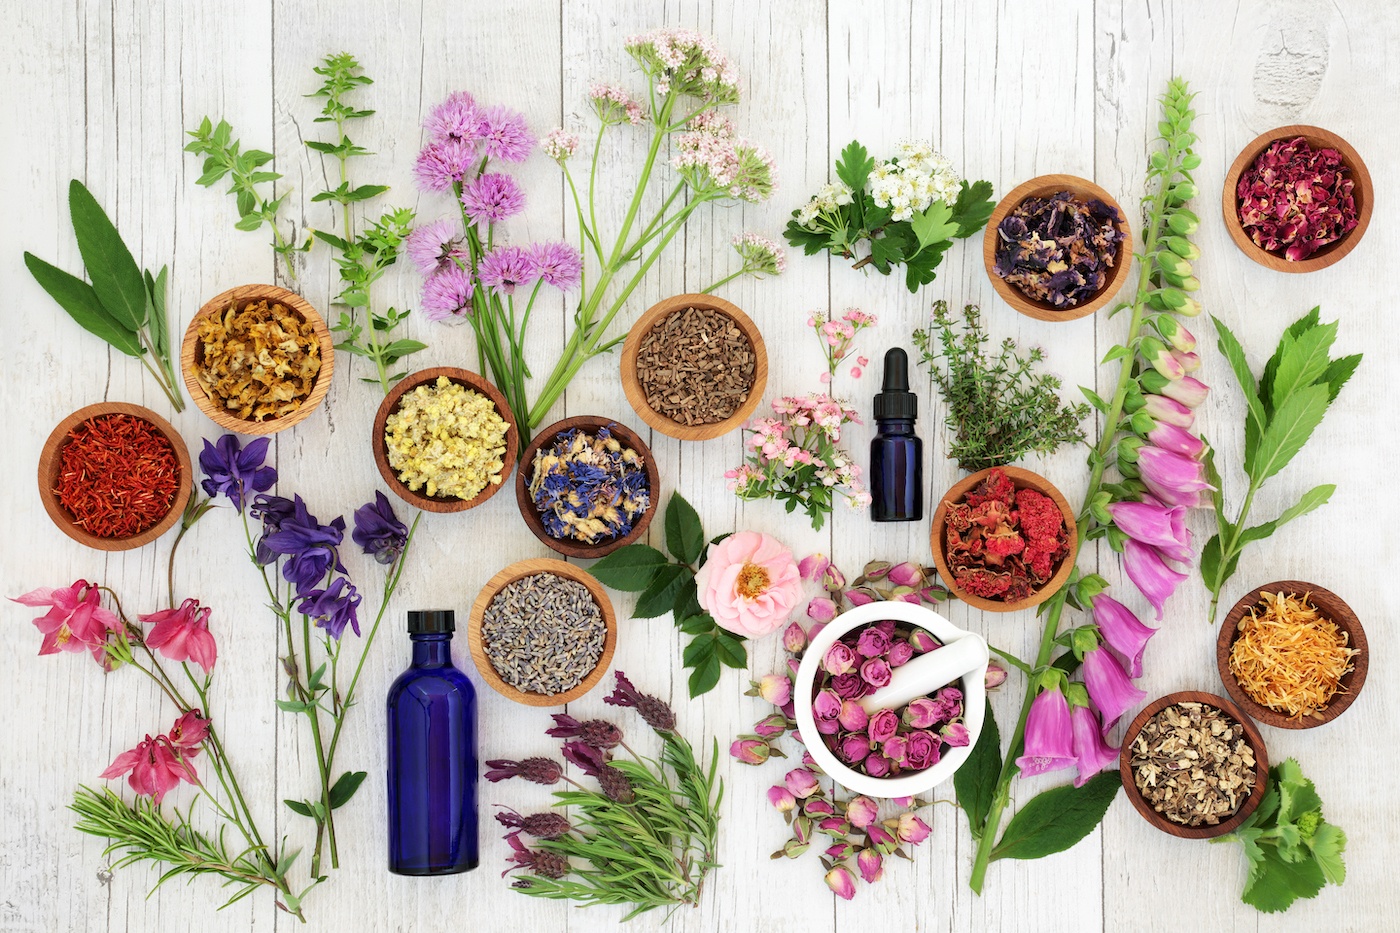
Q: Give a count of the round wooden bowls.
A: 11